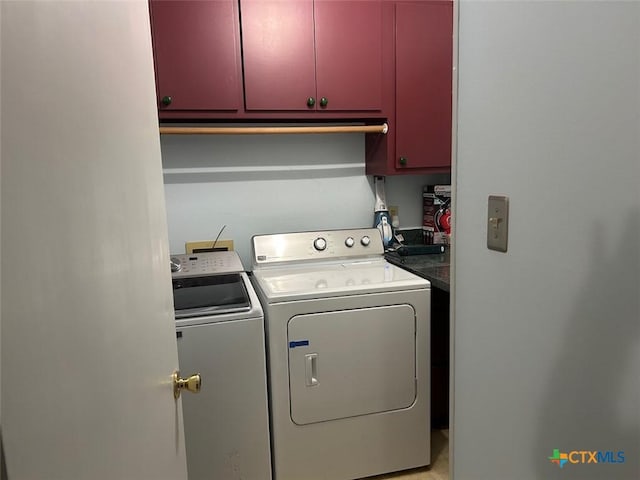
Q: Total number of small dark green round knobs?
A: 4